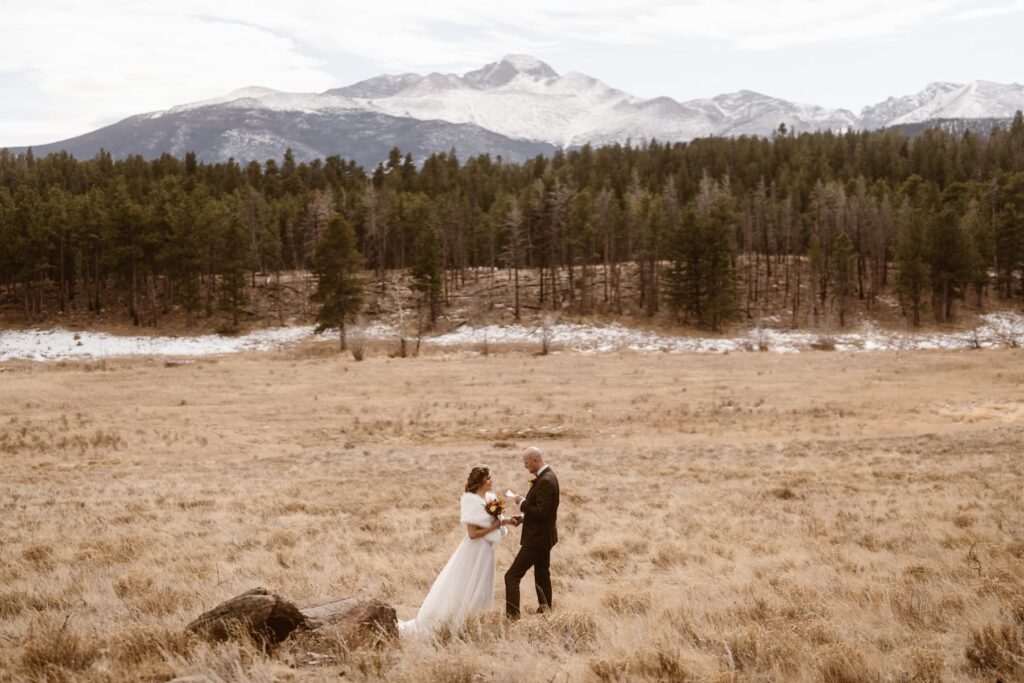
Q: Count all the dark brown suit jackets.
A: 1